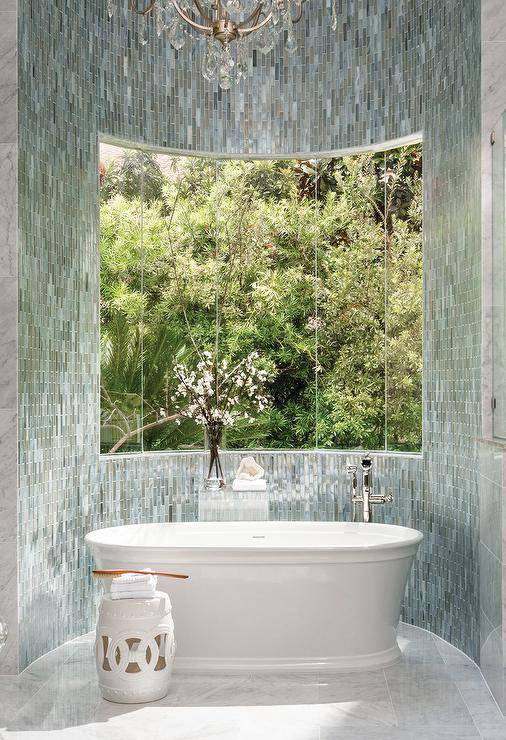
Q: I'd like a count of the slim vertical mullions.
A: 4